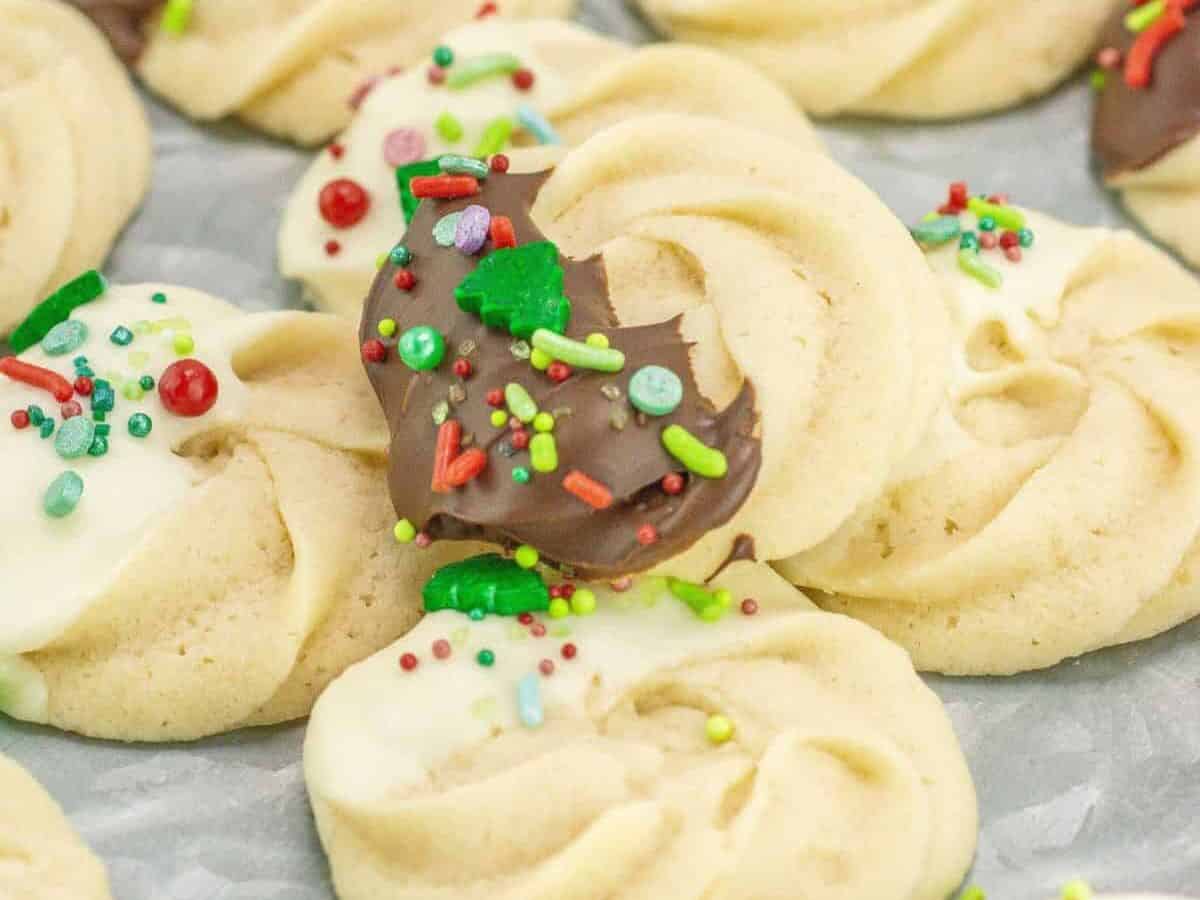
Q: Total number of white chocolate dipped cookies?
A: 4